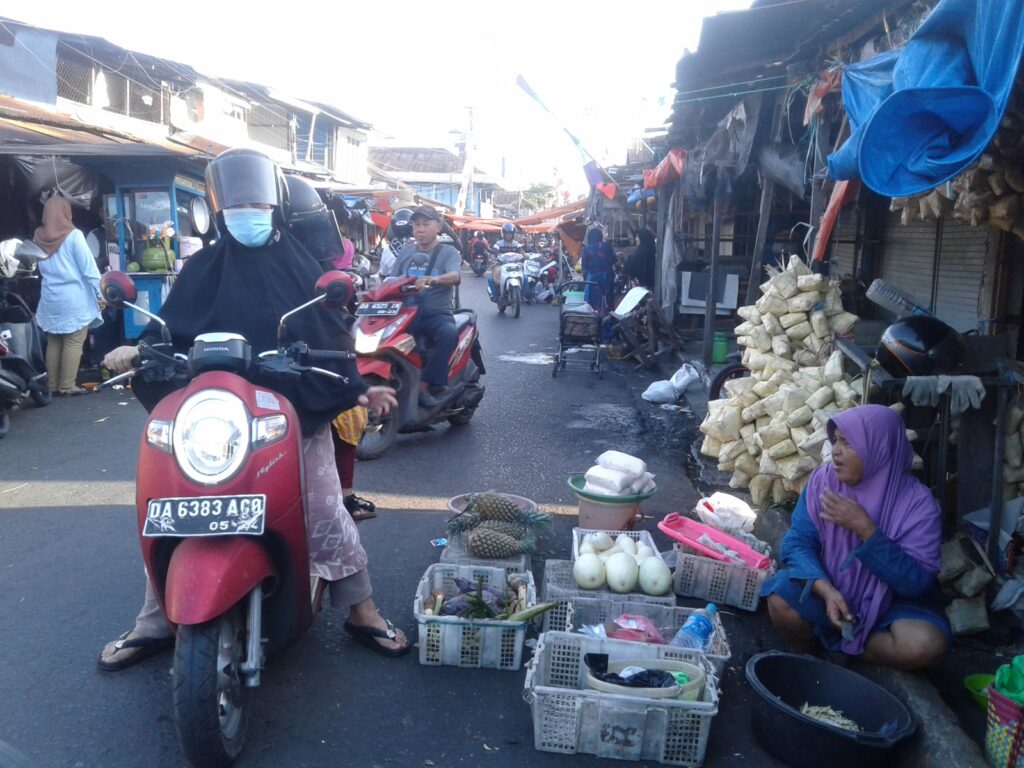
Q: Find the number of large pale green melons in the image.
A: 3